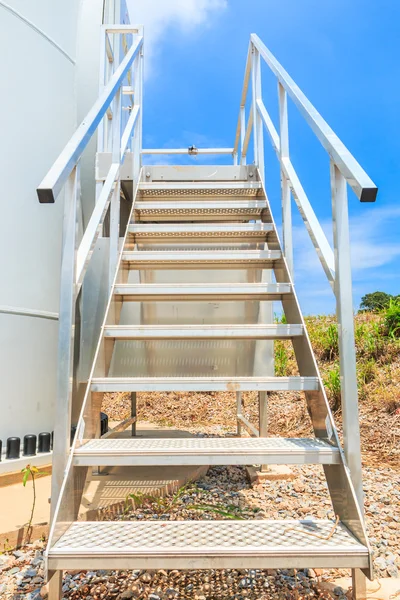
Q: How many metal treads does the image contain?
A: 9